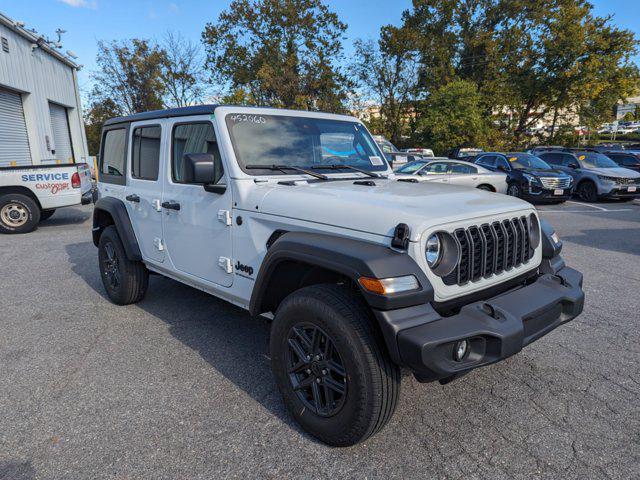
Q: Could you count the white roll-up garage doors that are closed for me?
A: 2